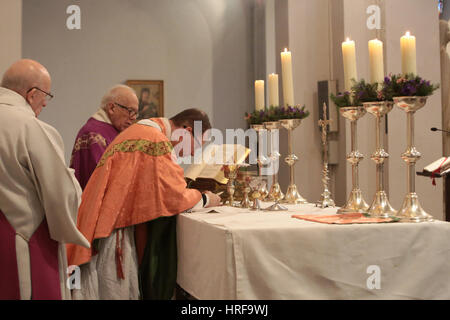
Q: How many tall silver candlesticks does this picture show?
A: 6